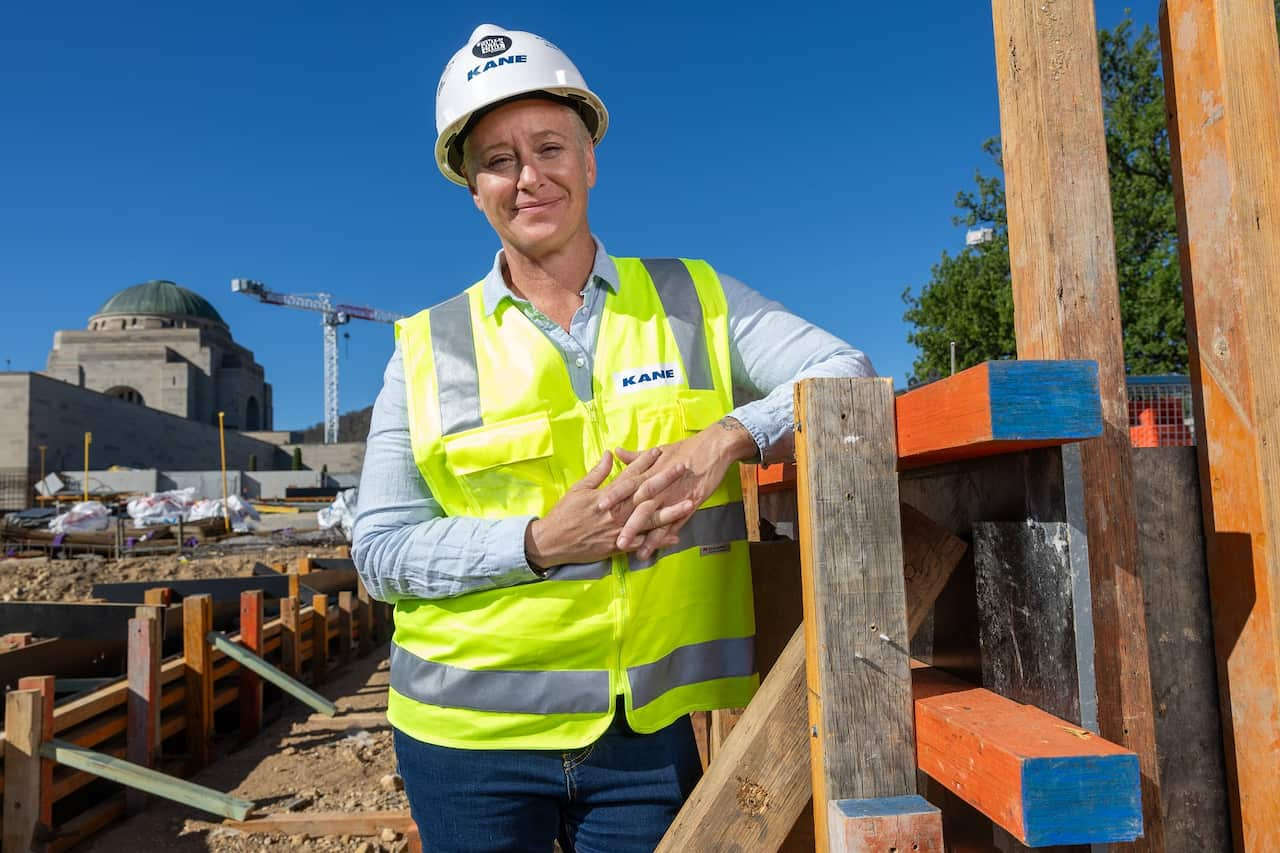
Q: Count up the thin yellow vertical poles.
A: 3